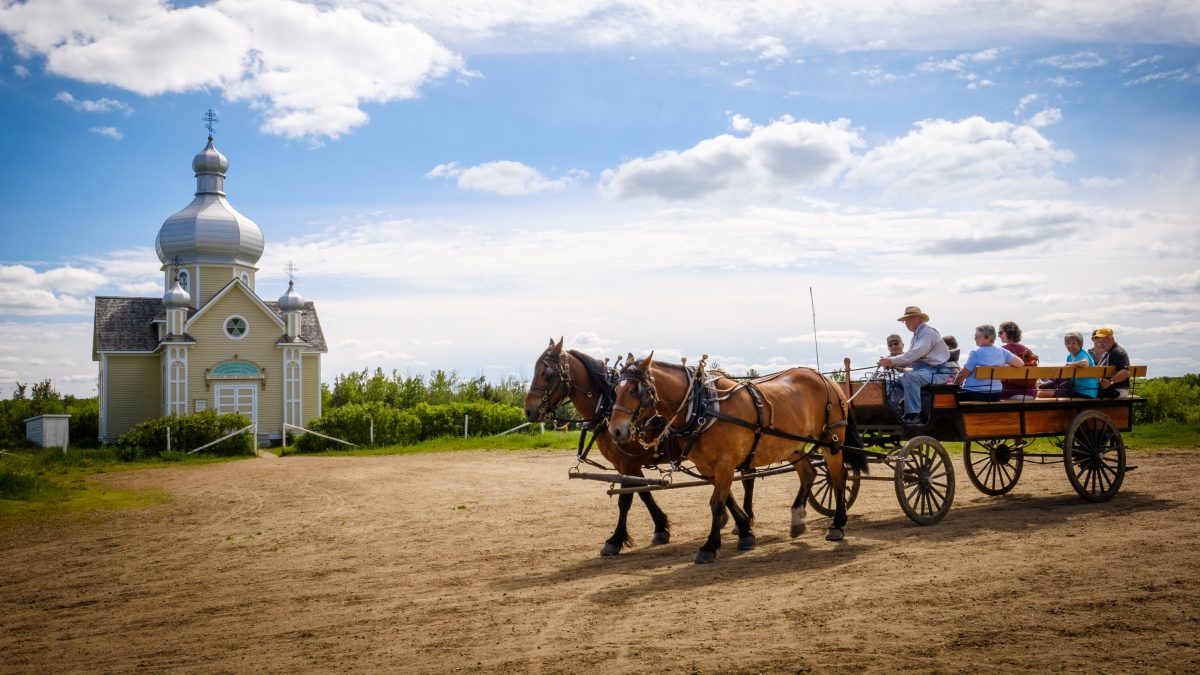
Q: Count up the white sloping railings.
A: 3